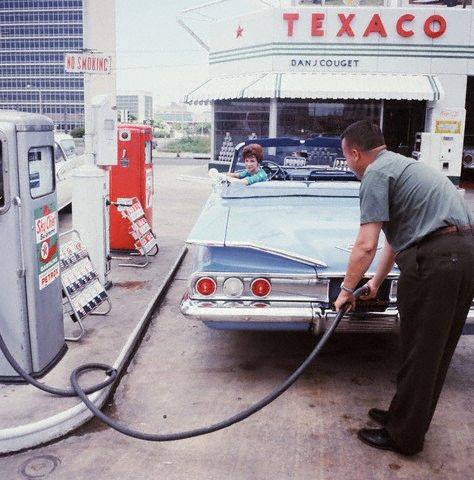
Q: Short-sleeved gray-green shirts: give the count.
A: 1